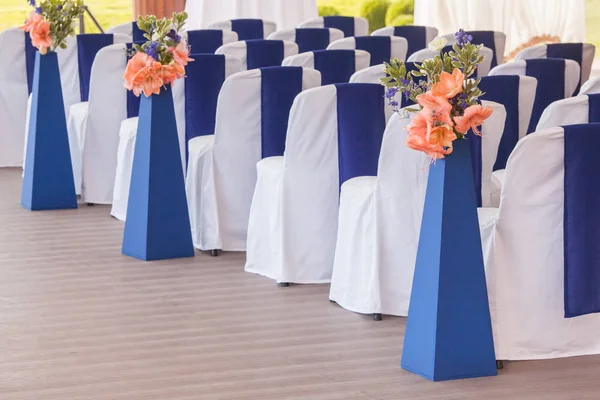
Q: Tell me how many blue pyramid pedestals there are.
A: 3